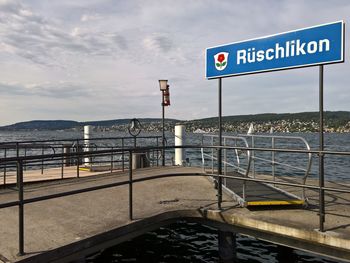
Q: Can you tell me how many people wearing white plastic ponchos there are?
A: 0